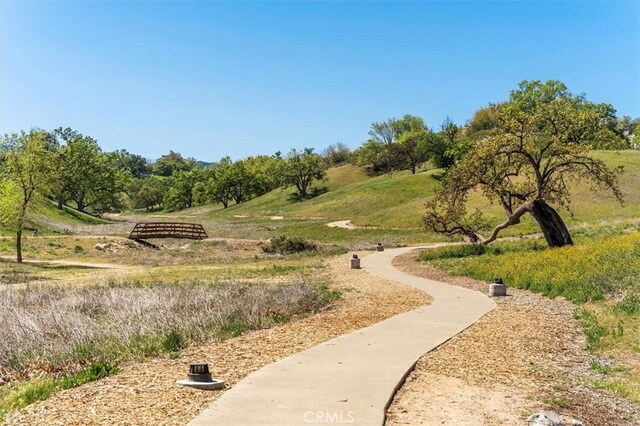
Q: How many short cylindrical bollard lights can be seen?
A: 4